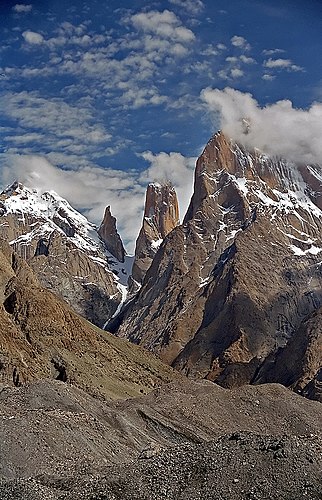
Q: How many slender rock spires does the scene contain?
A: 2